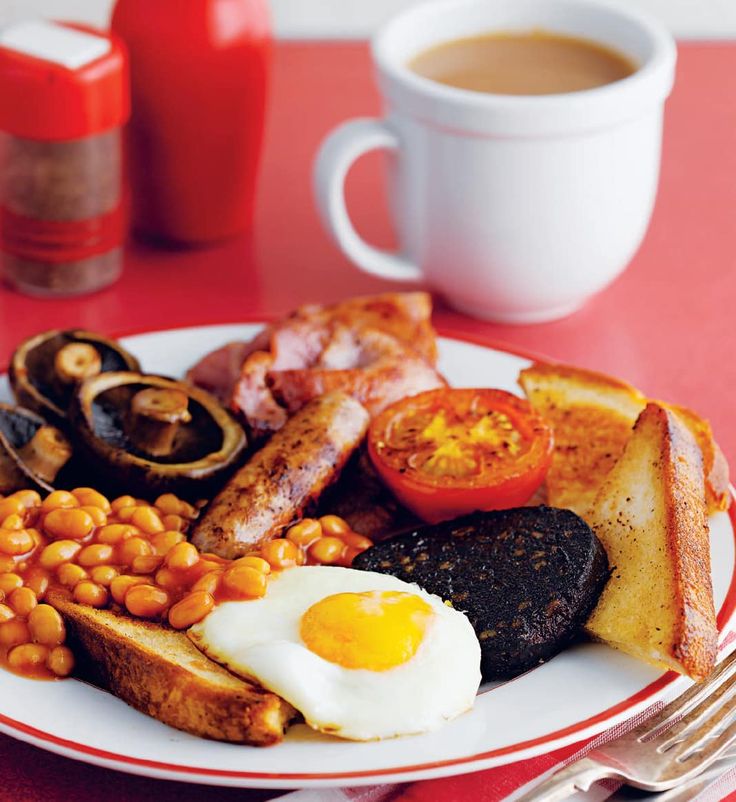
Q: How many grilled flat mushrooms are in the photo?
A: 3